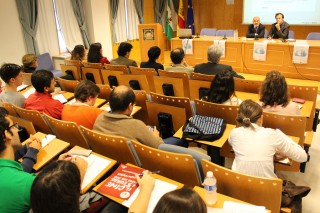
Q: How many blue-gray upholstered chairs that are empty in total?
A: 4